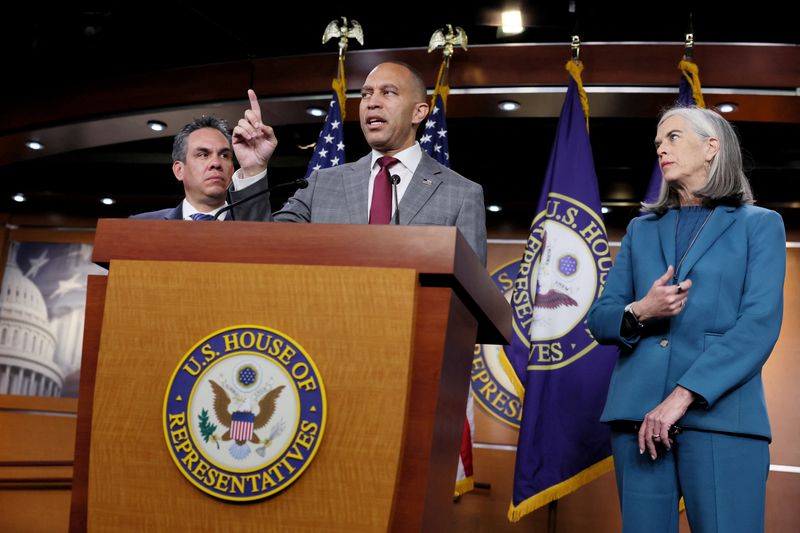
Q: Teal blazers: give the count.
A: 1